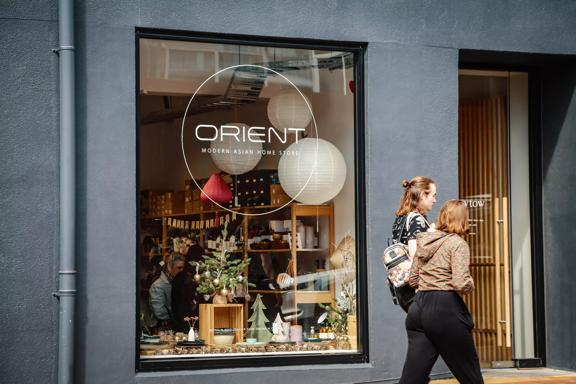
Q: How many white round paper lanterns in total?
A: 3